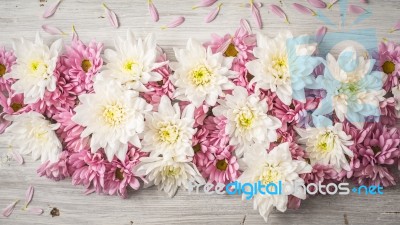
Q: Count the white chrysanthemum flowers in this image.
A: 12